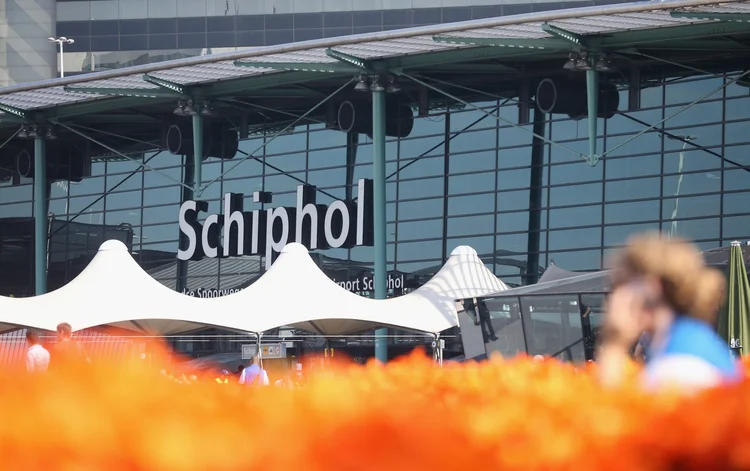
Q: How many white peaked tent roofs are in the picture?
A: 3